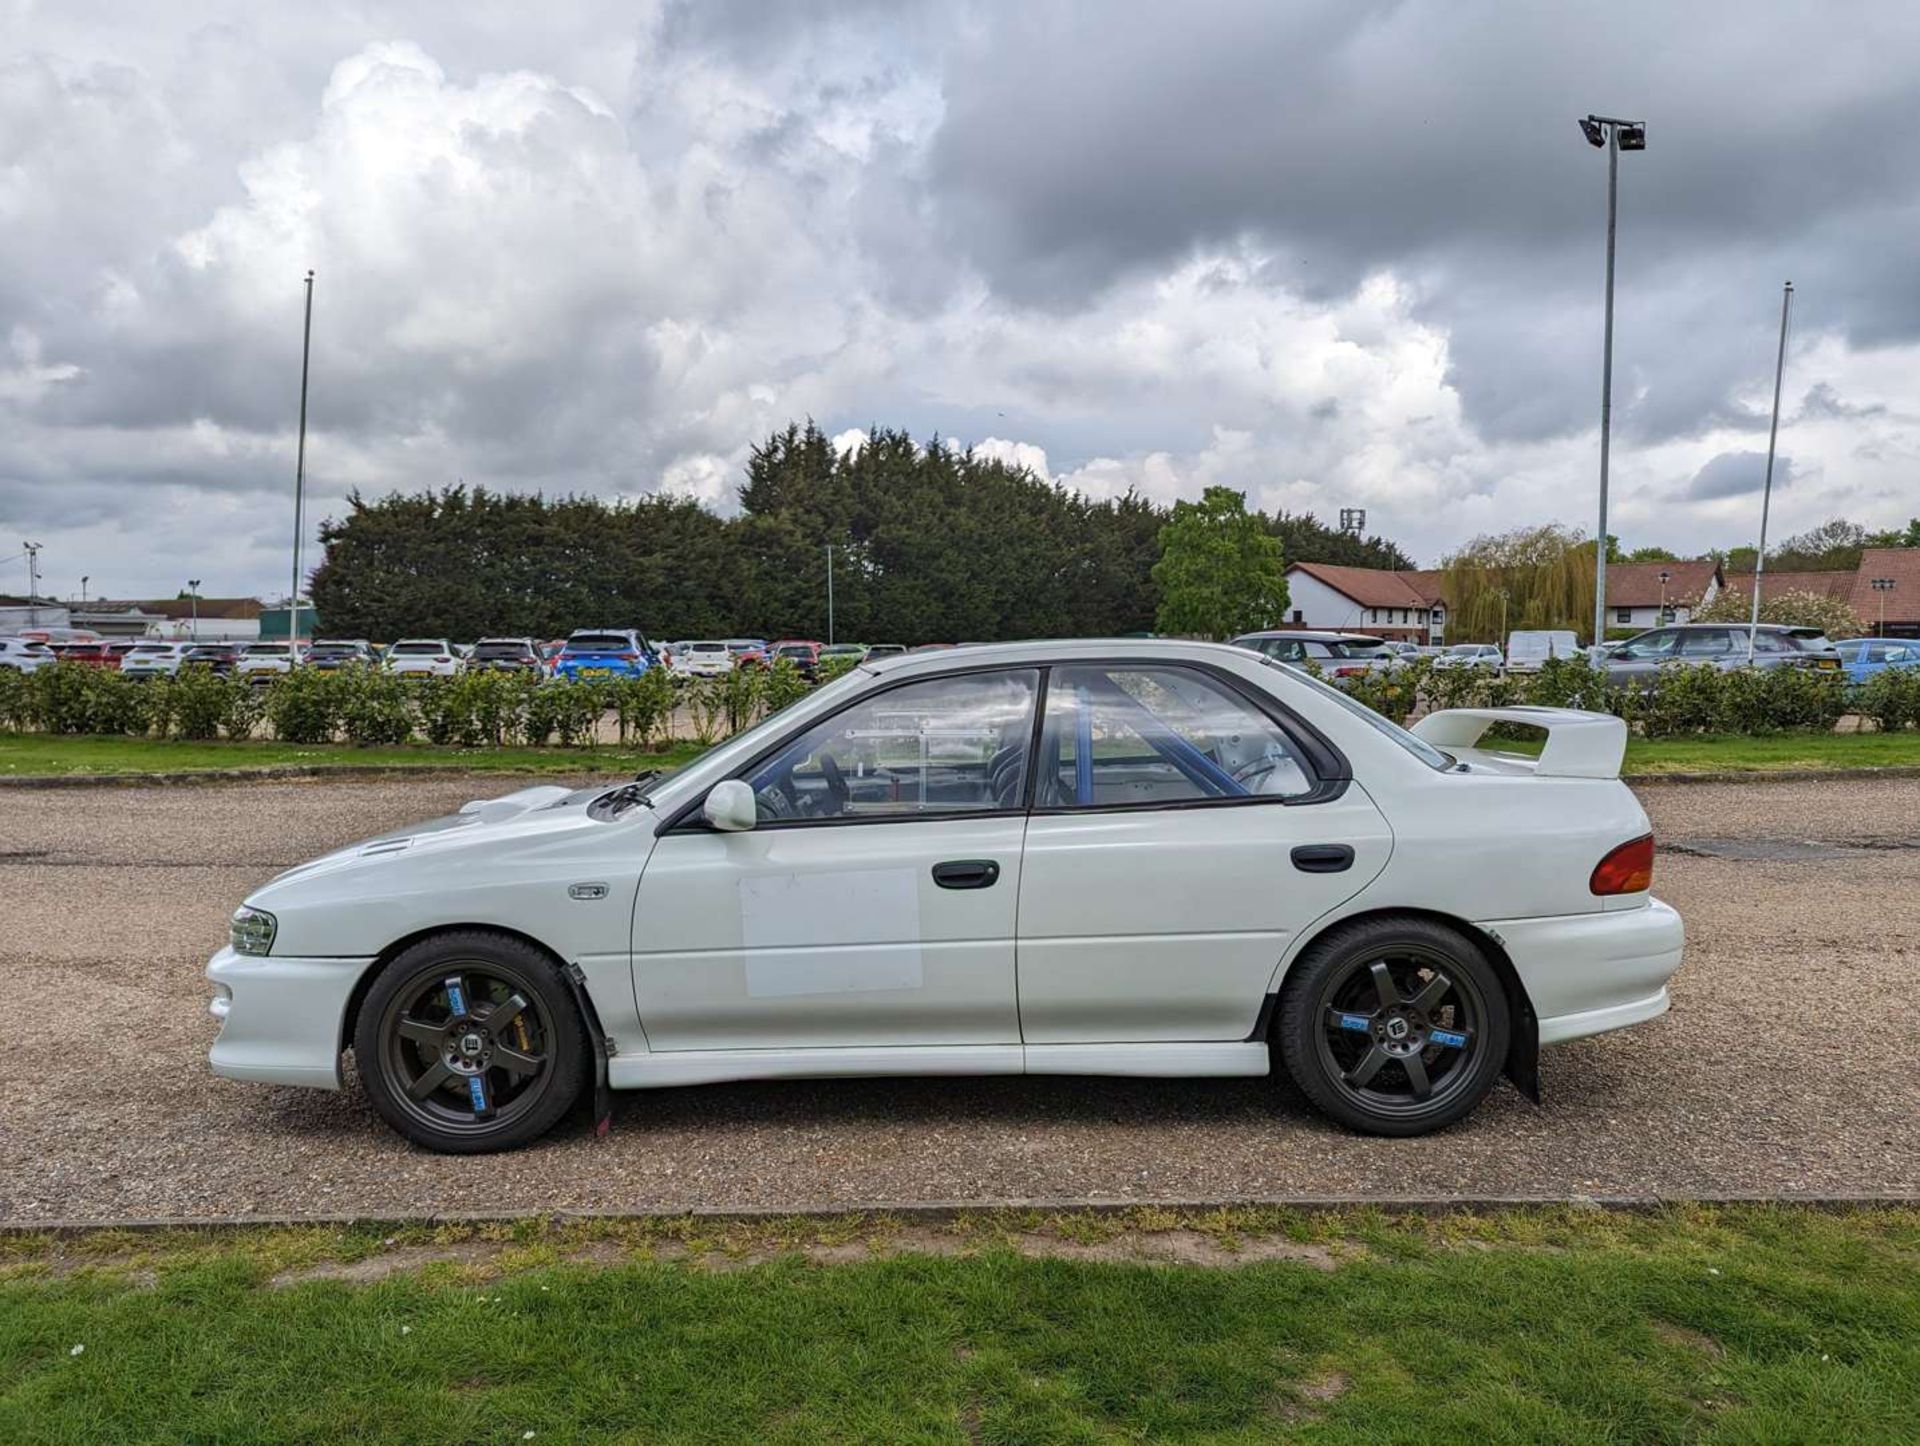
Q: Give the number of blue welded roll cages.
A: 1